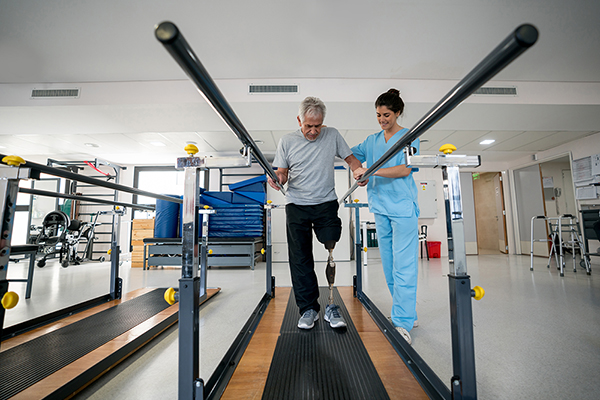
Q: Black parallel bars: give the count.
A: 4